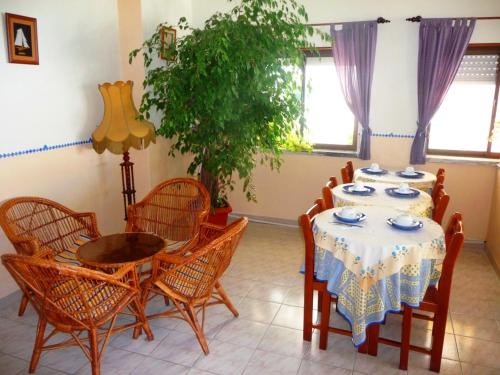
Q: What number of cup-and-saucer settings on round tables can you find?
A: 6